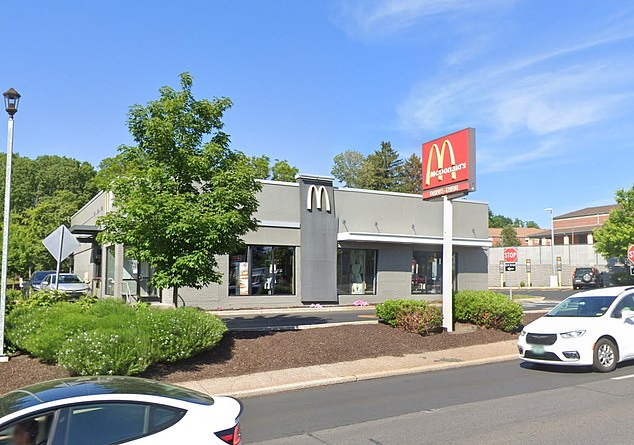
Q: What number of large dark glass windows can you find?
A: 3